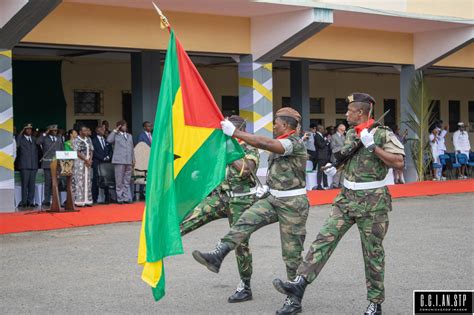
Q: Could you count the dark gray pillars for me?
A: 3